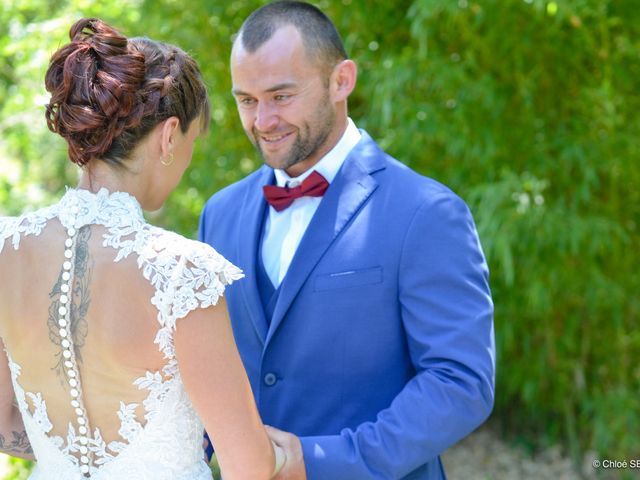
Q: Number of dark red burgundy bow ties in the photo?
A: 1